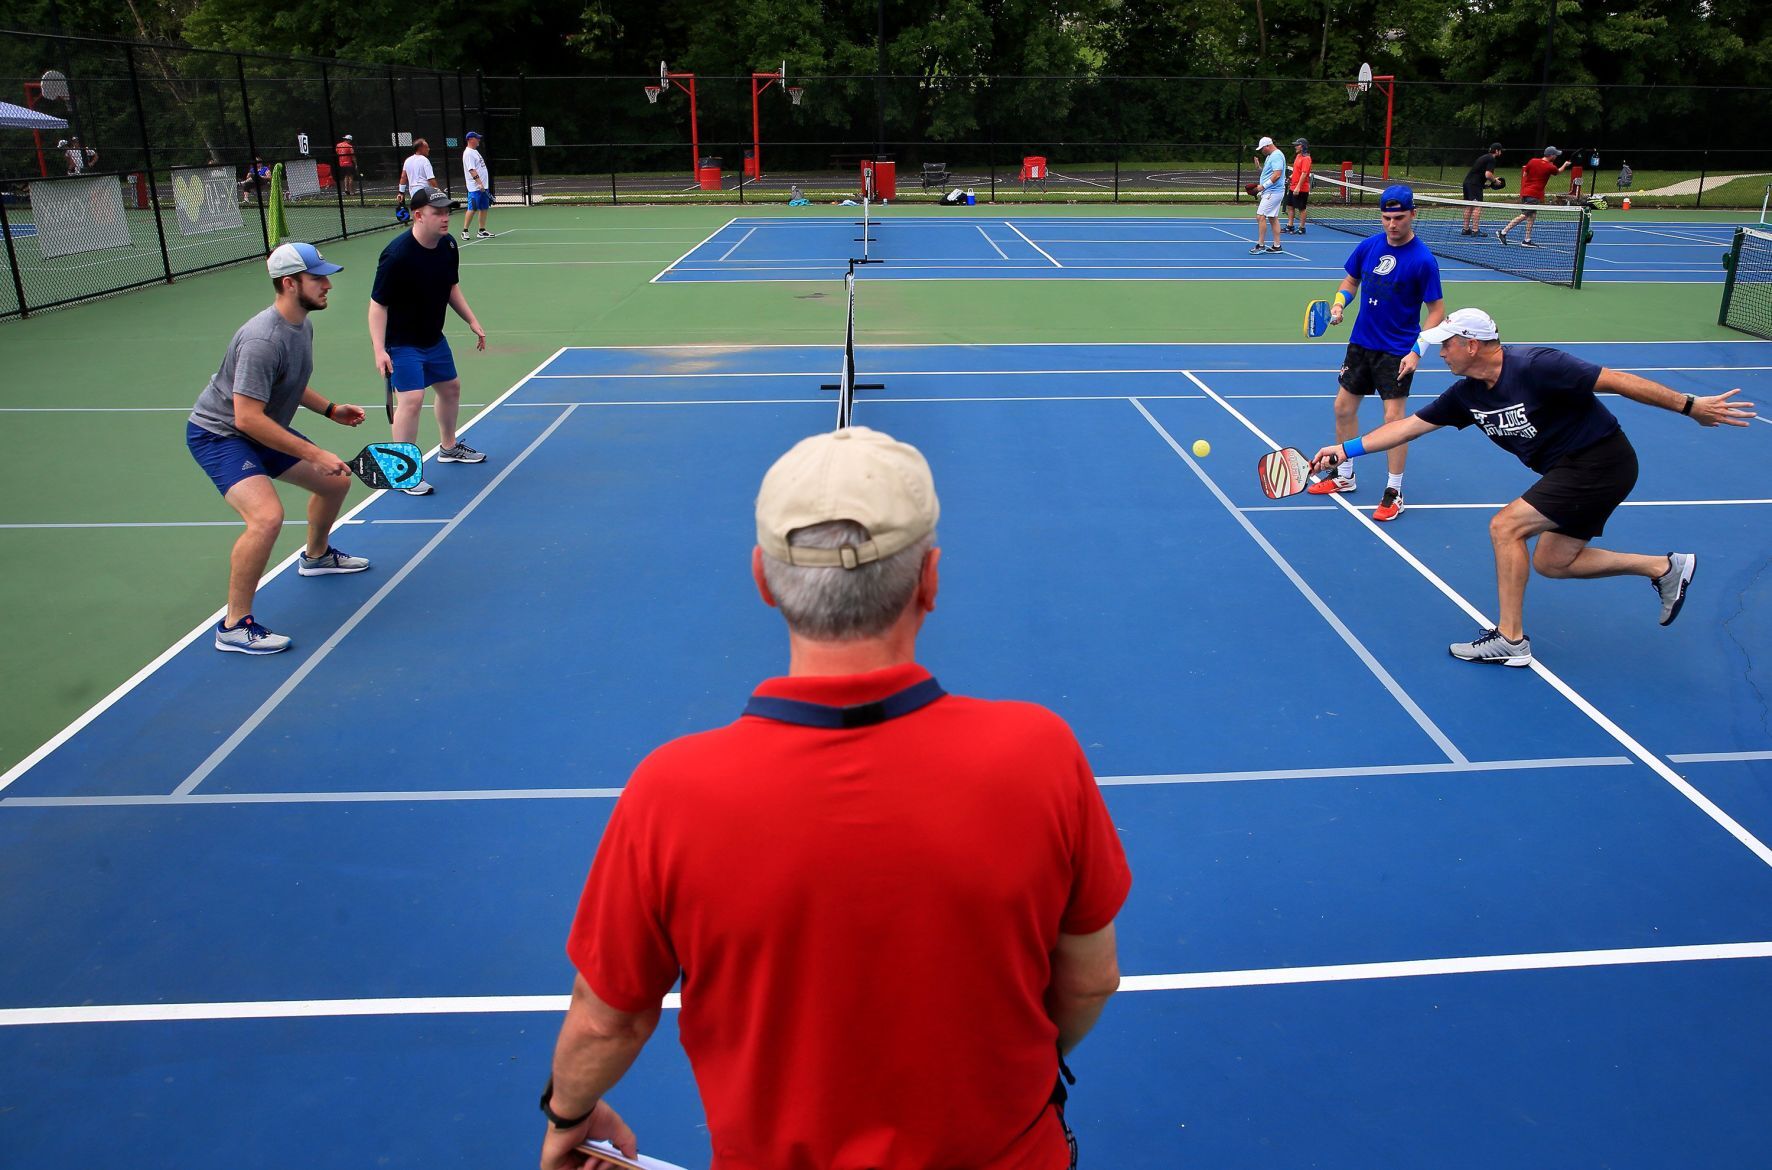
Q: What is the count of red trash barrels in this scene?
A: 2